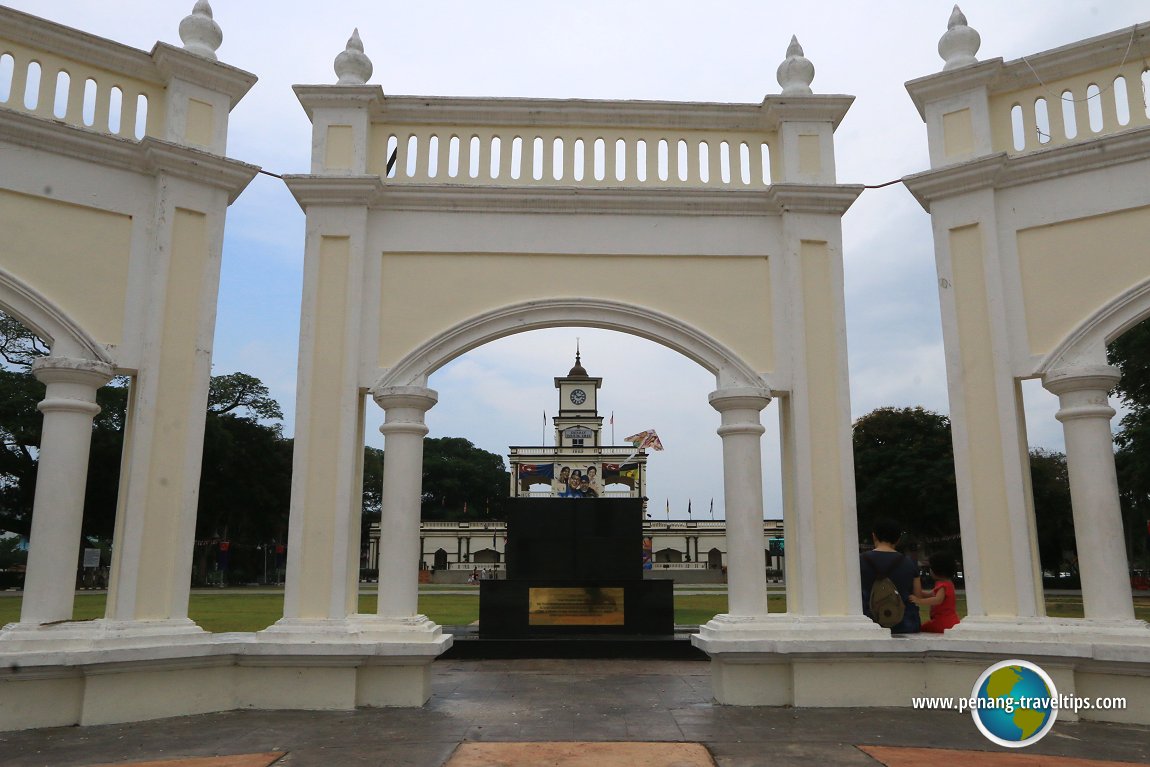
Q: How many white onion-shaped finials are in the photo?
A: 4